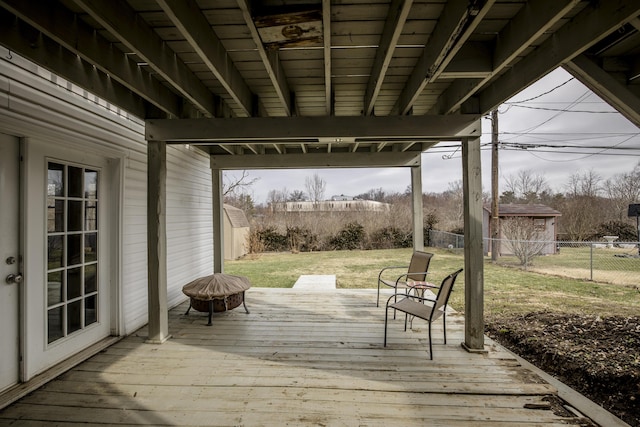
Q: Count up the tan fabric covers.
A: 1